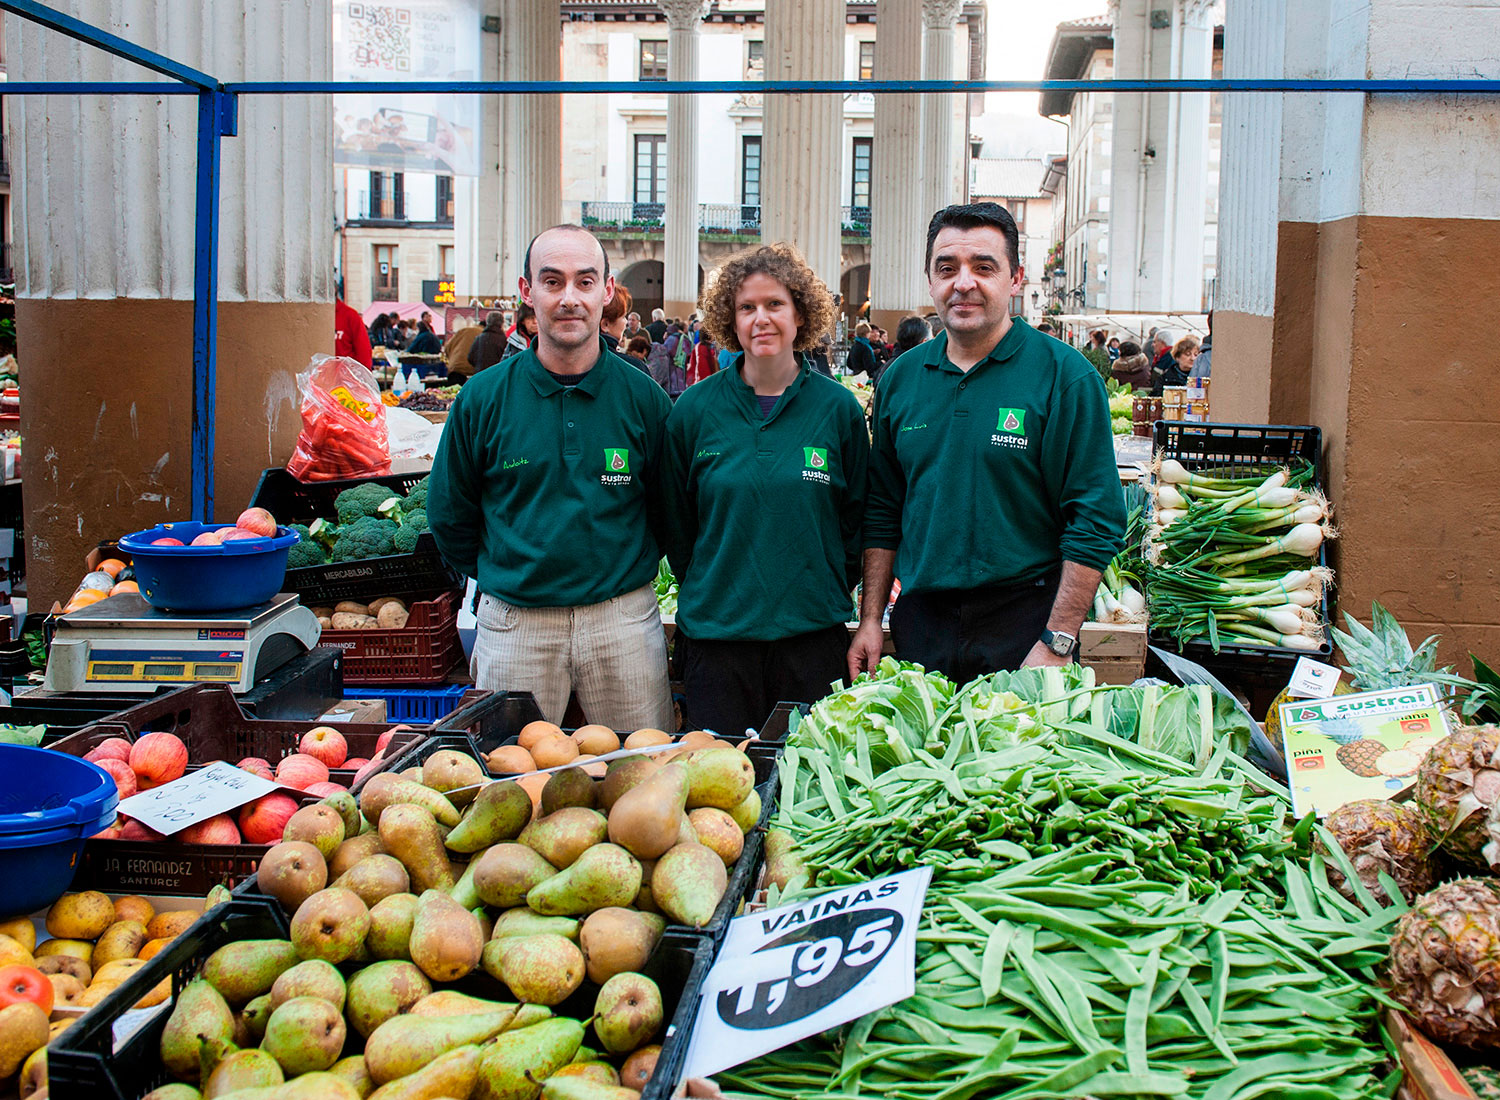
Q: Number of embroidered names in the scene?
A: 3